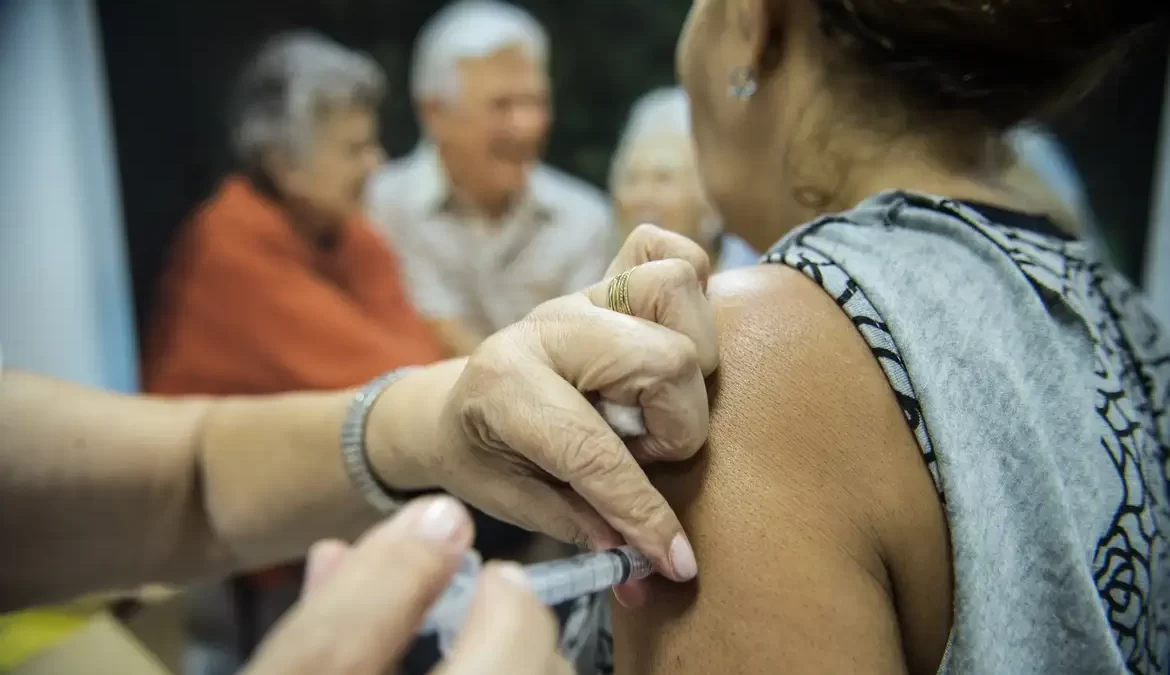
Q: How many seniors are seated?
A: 3